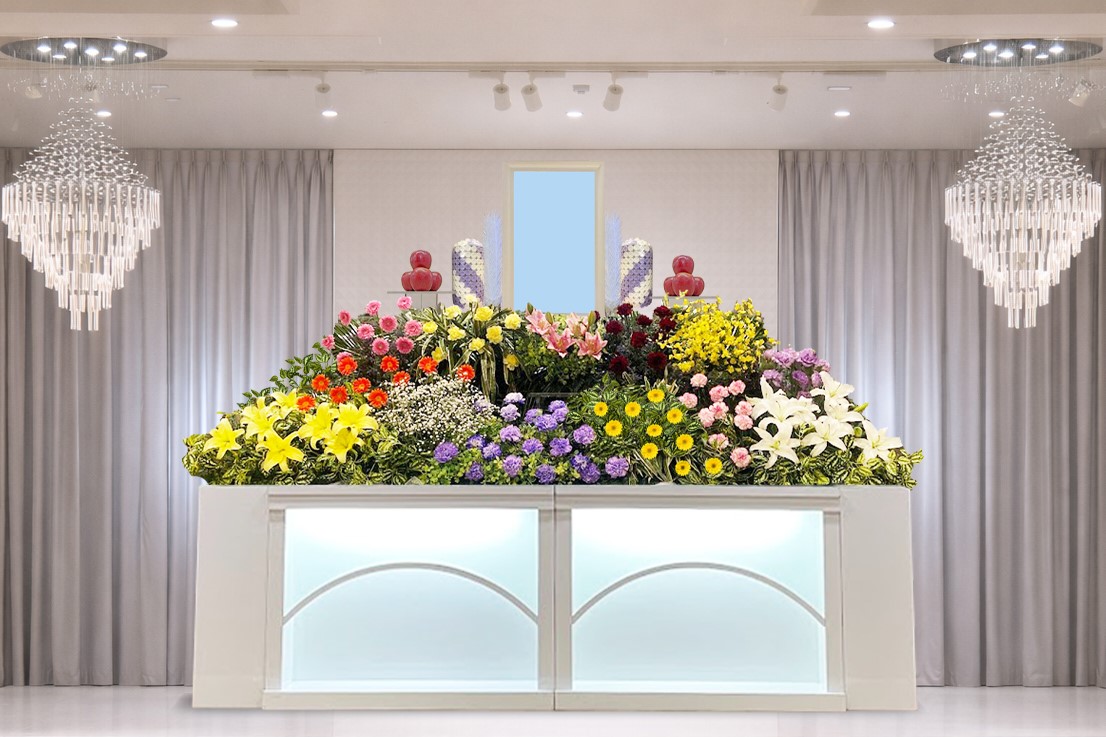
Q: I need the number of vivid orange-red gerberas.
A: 10